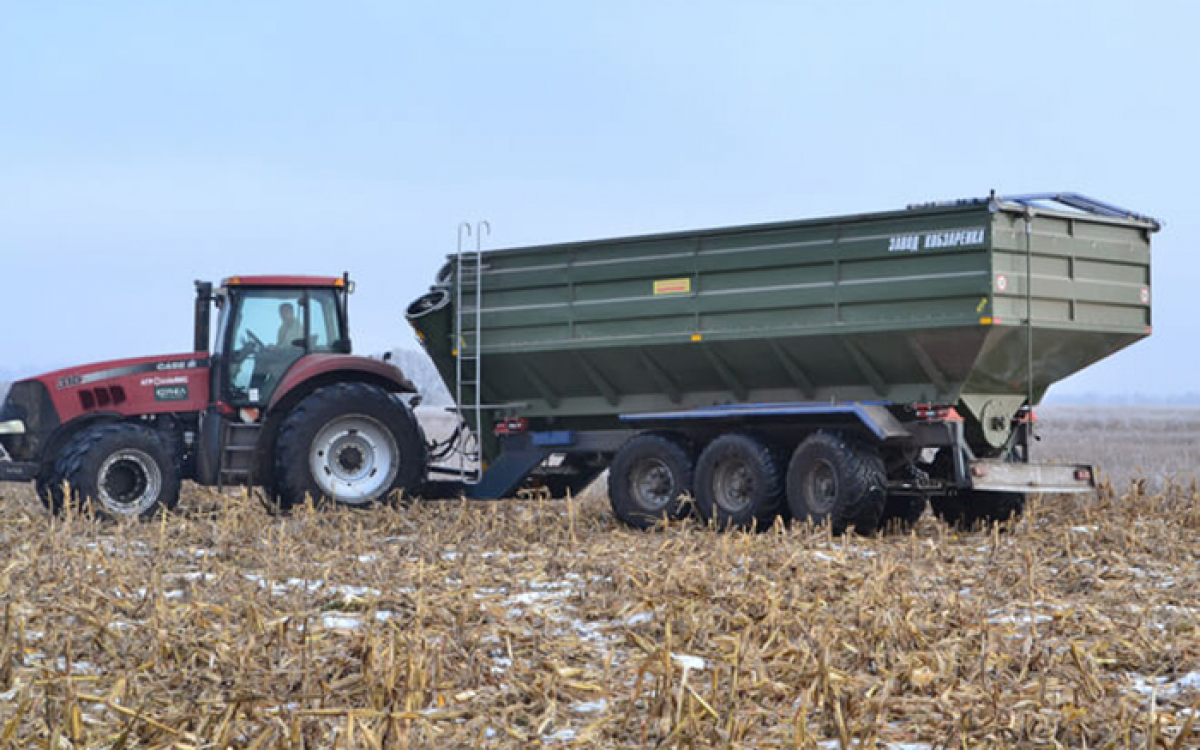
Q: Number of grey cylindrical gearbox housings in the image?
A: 1